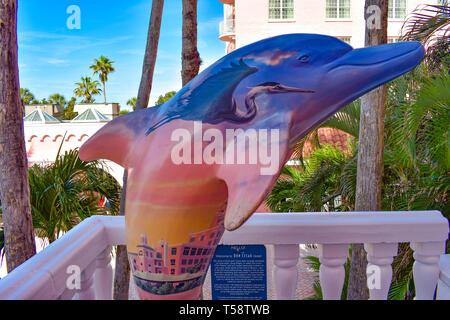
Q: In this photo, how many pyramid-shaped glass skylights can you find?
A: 2